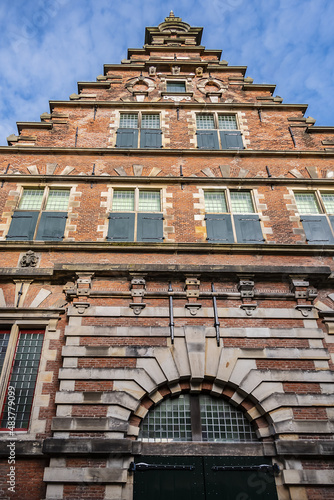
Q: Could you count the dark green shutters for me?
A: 12